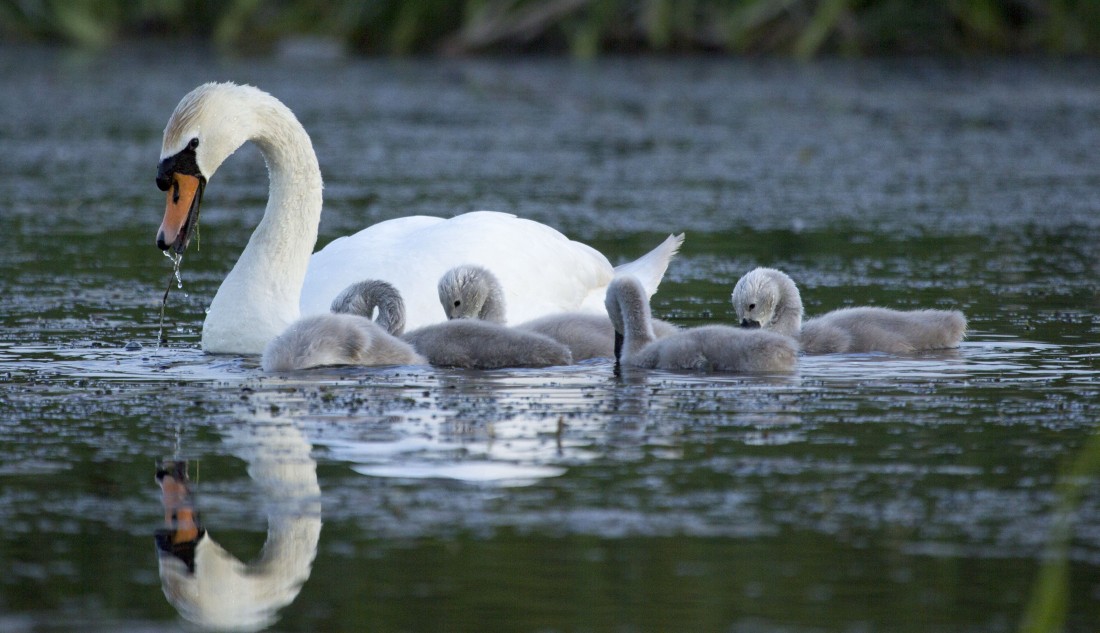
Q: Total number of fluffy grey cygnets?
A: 5